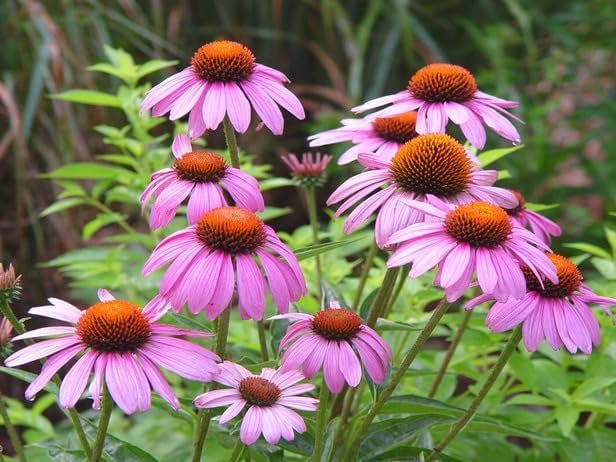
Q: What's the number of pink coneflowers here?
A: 12